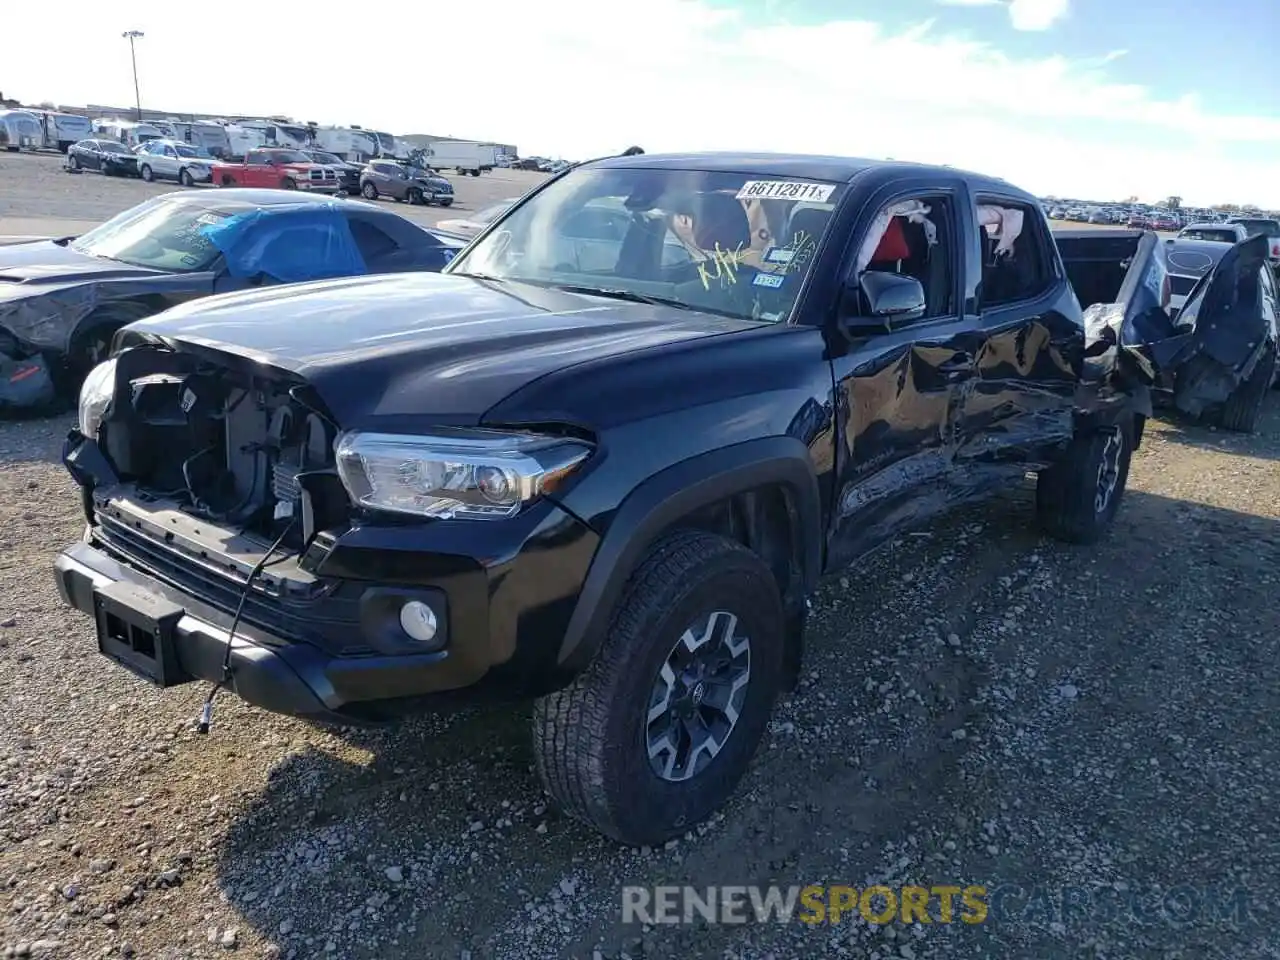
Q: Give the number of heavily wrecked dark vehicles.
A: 2